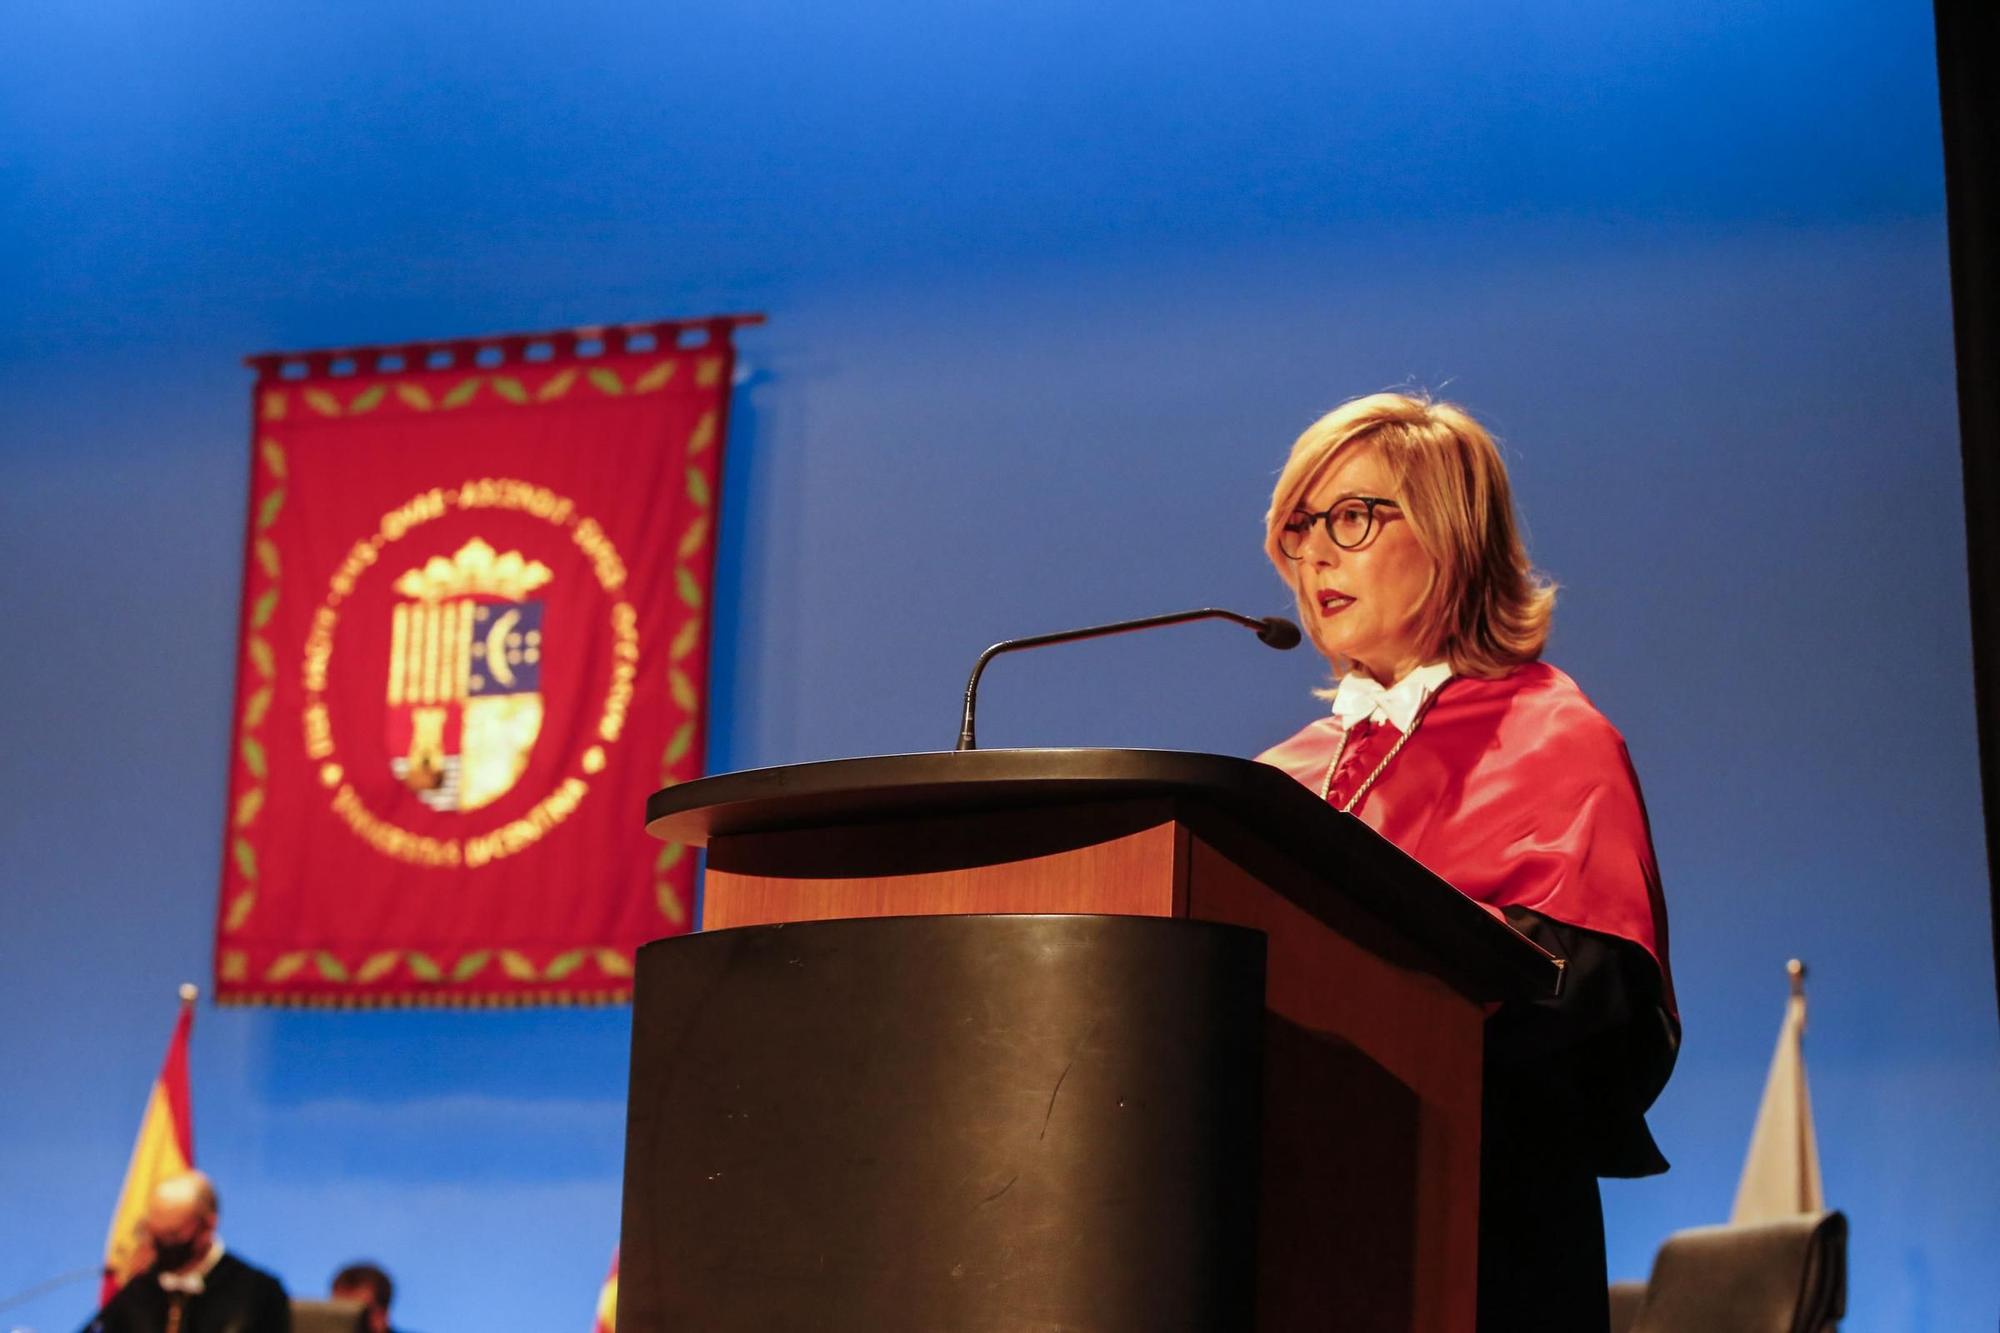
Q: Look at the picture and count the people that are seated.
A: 2